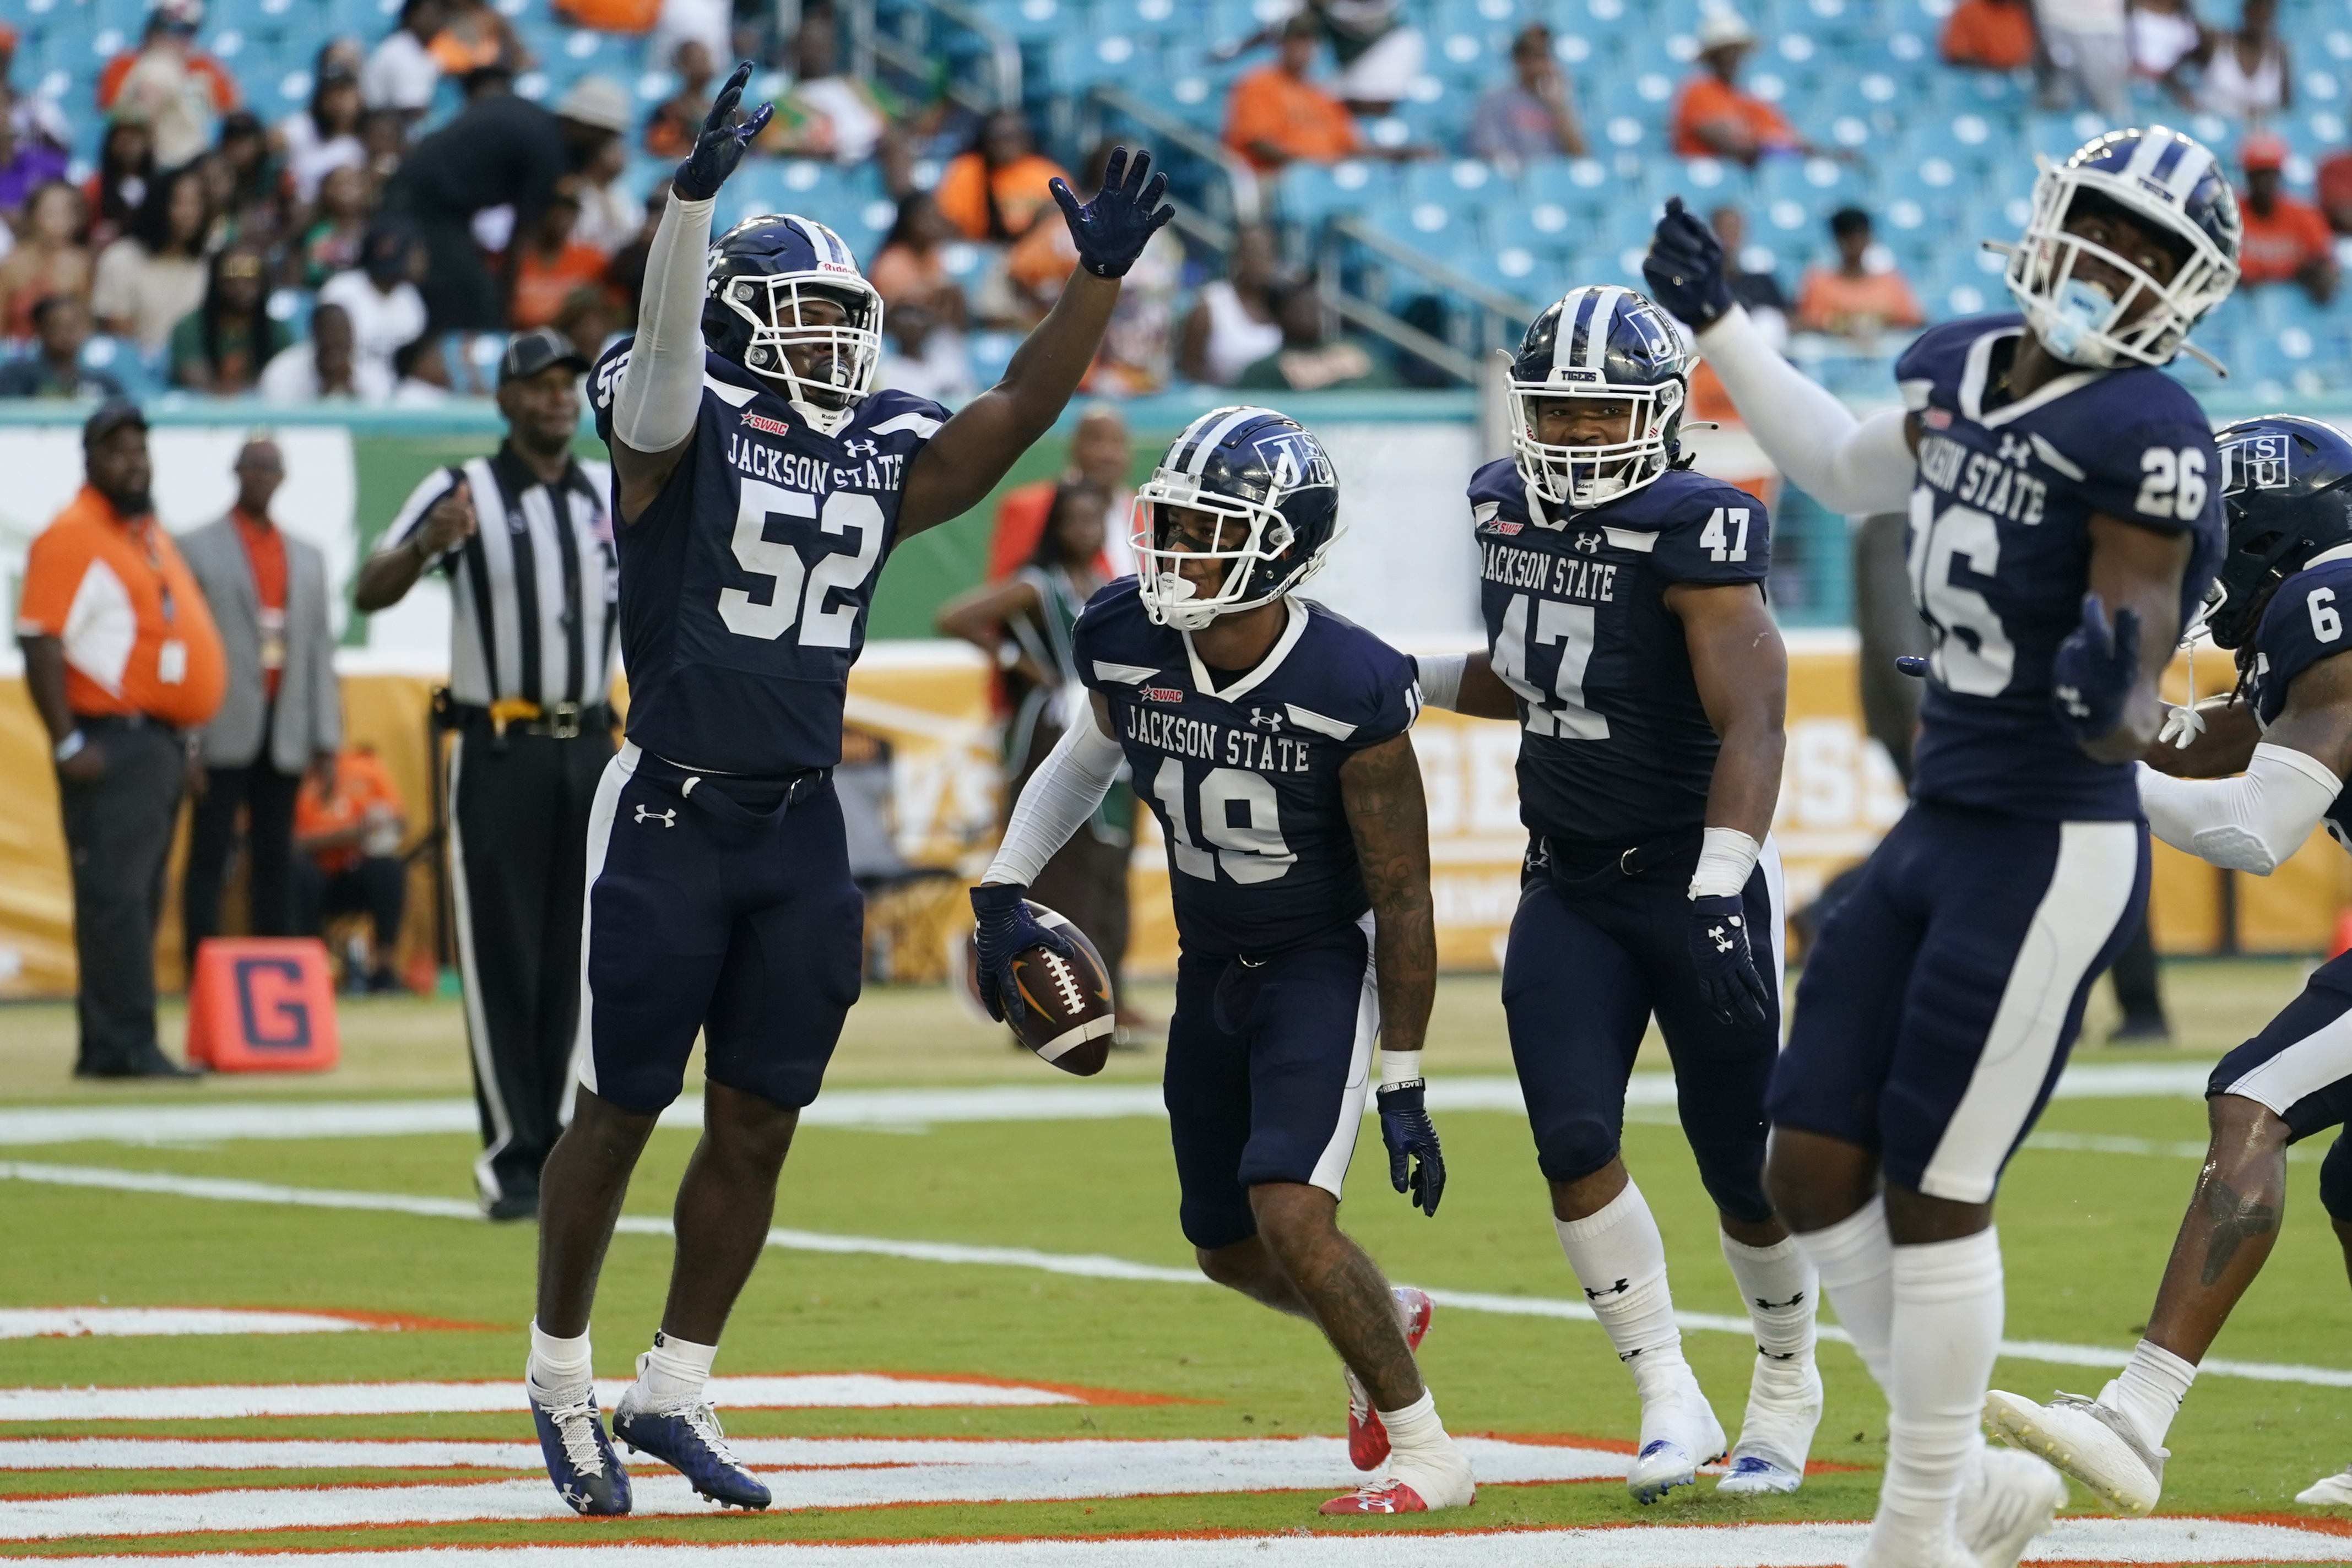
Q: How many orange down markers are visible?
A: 1